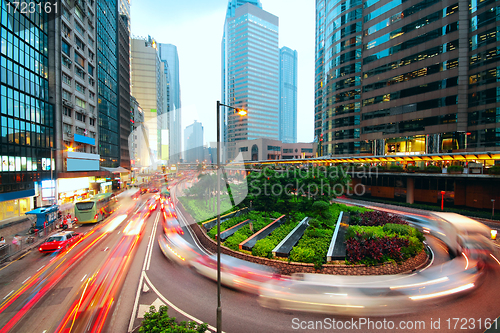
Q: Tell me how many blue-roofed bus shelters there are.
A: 1